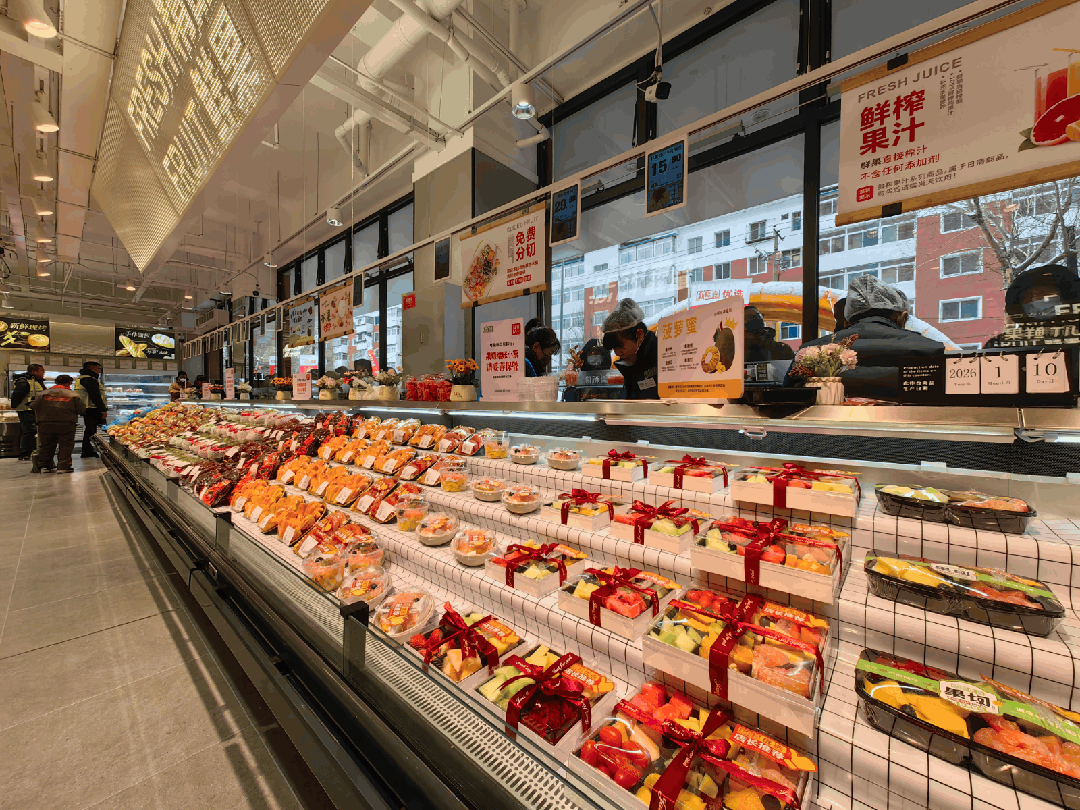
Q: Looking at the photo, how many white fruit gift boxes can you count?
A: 12